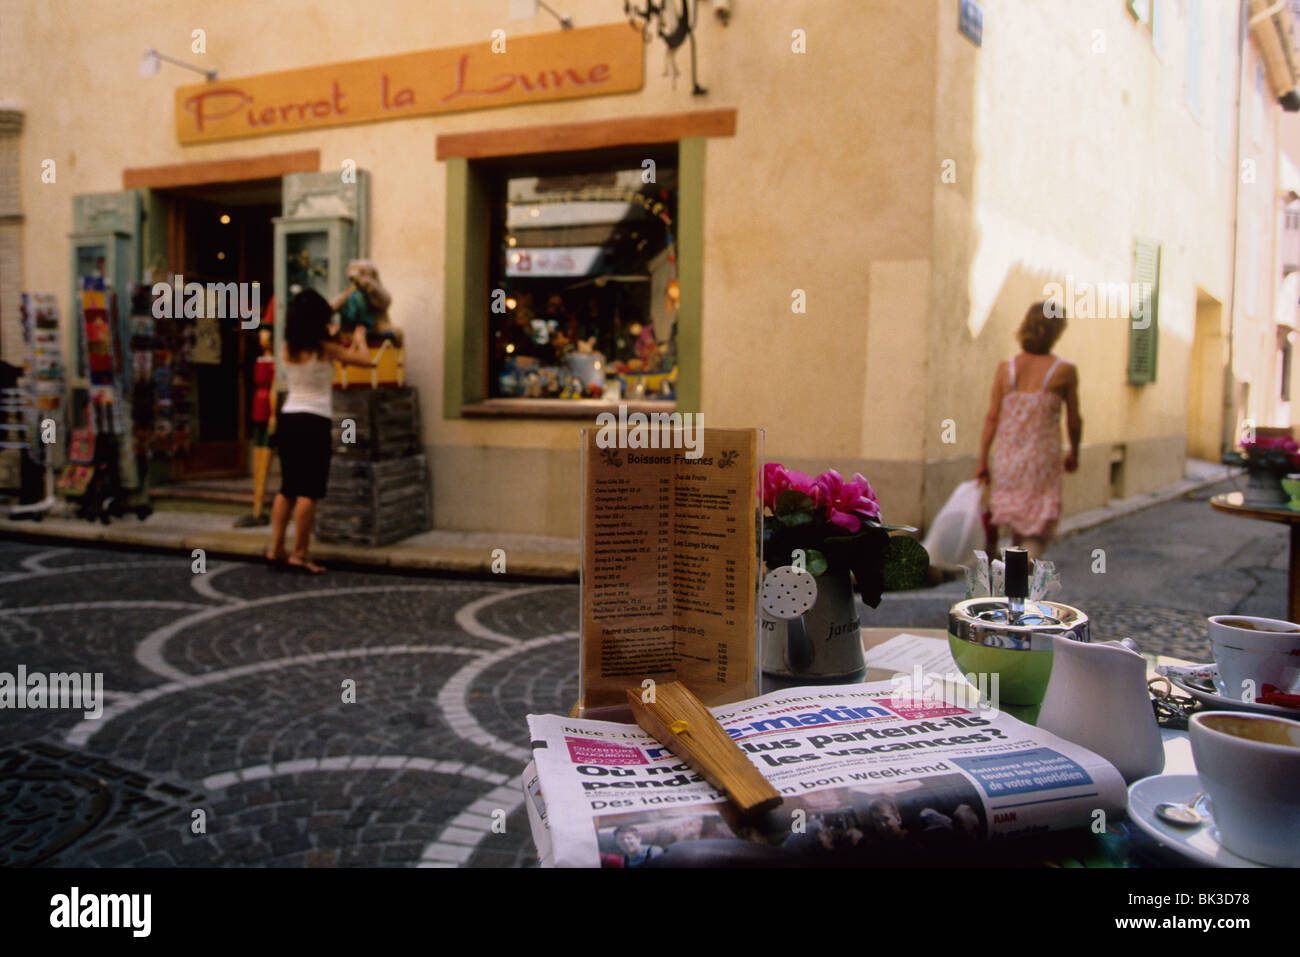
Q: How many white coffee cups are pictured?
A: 2